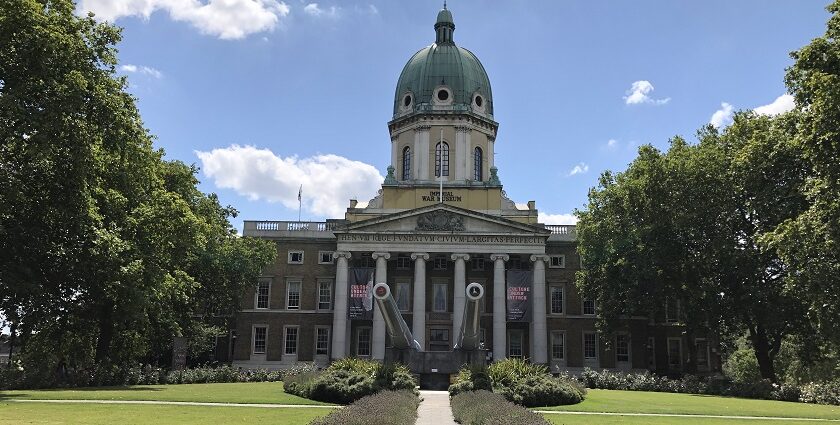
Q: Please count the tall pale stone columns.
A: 6